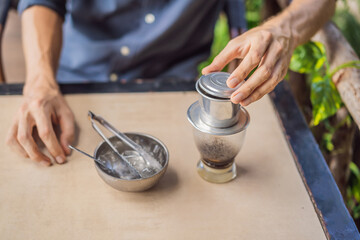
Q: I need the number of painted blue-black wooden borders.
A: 2